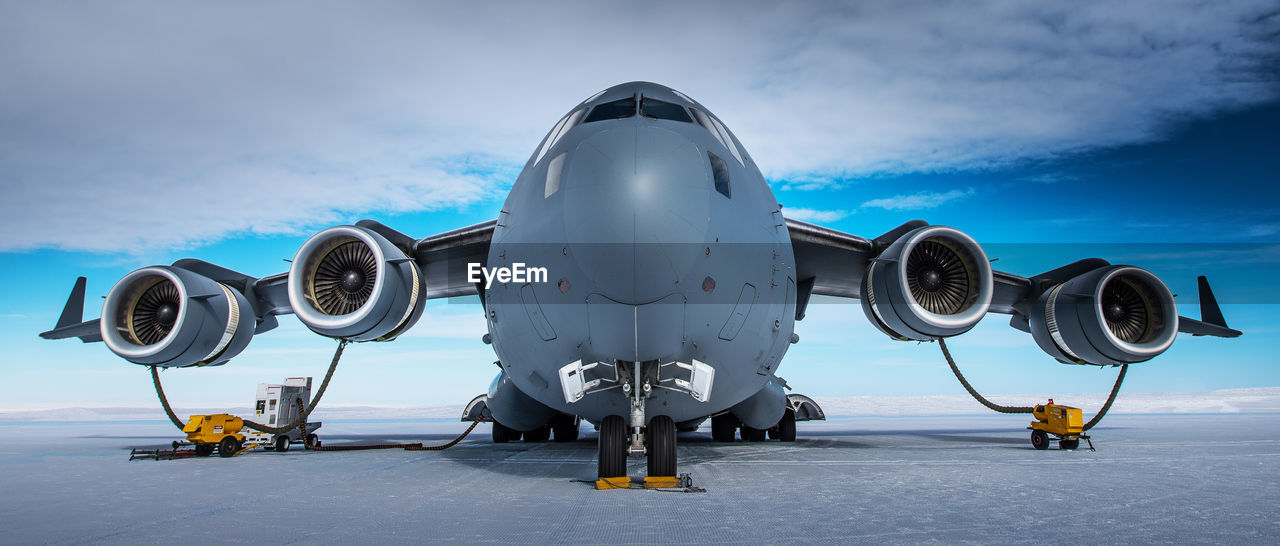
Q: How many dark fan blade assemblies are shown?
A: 4